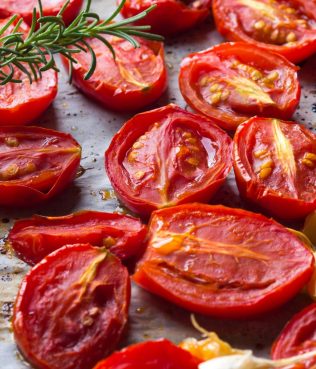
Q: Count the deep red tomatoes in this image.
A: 14